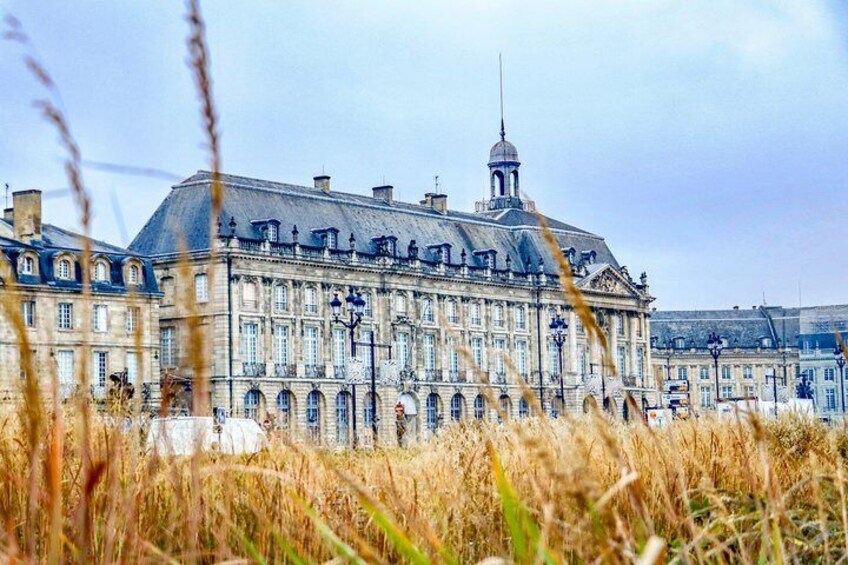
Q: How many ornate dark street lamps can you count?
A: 4